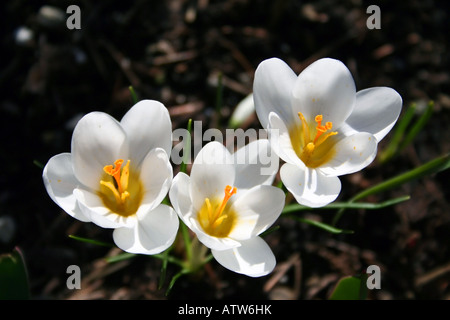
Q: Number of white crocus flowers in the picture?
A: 3